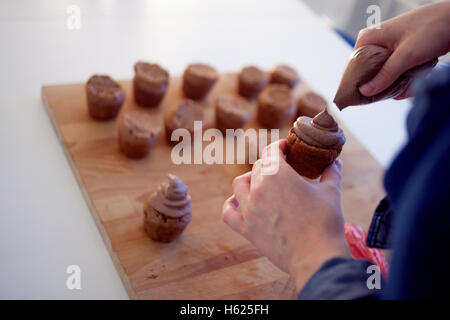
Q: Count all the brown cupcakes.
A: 12